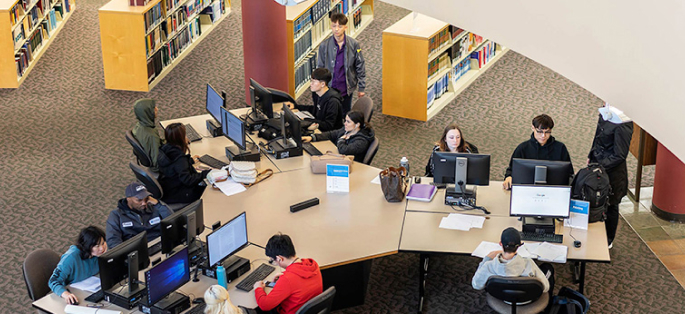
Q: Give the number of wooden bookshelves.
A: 4